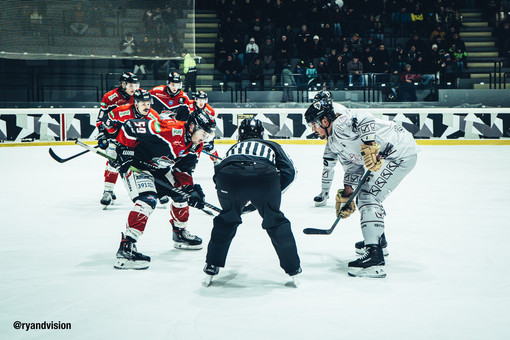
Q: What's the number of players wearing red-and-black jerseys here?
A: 5